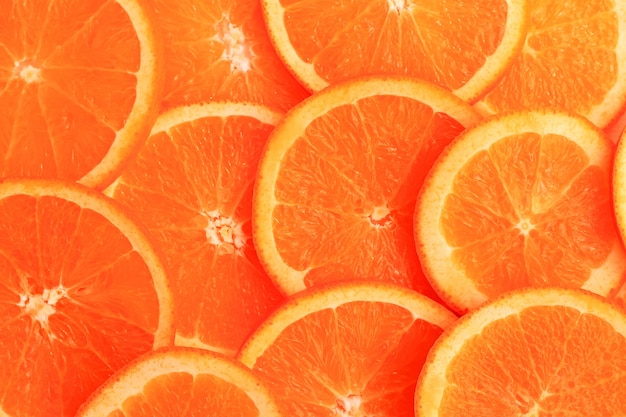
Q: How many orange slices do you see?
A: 12